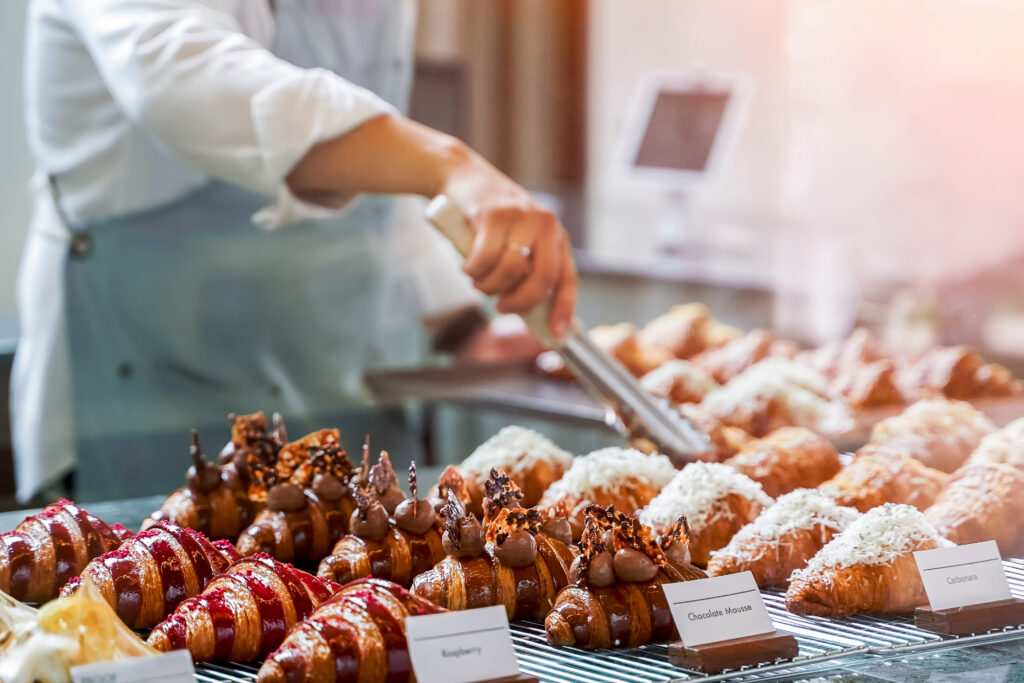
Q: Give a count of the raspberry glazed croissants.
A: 4